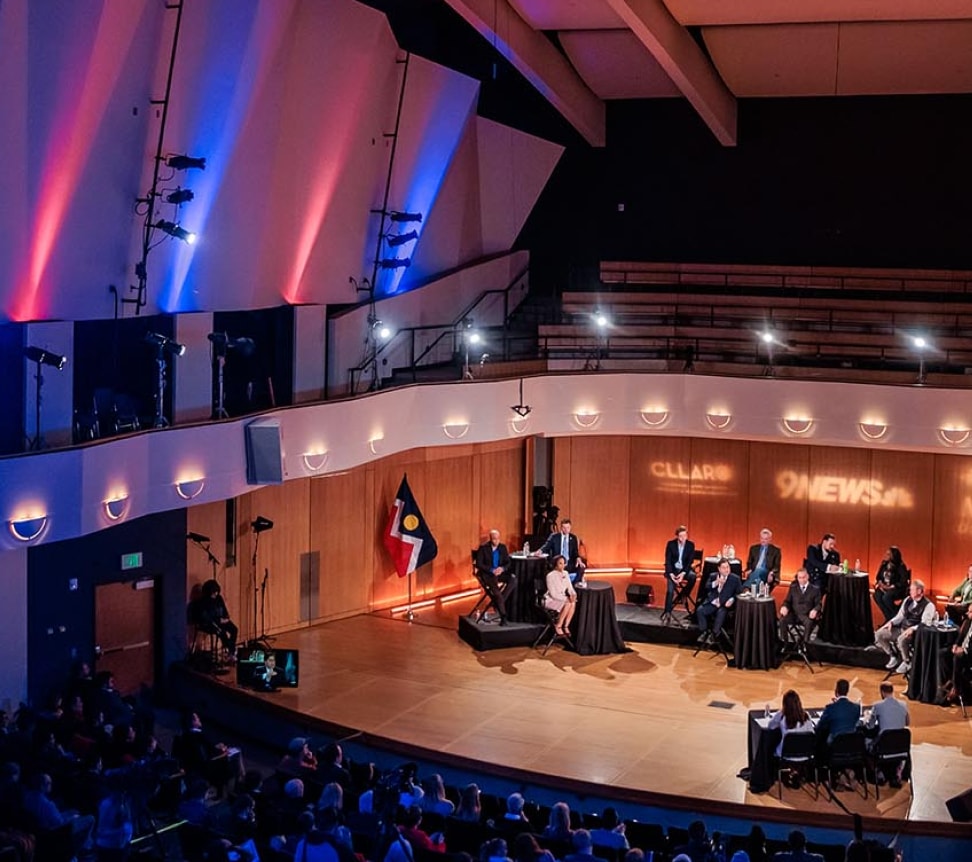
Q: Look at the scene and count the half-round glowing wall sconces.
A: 13